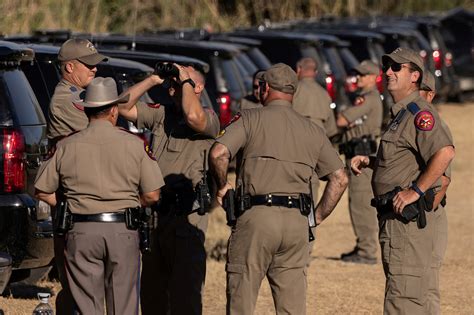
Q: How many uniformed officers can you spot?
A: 9